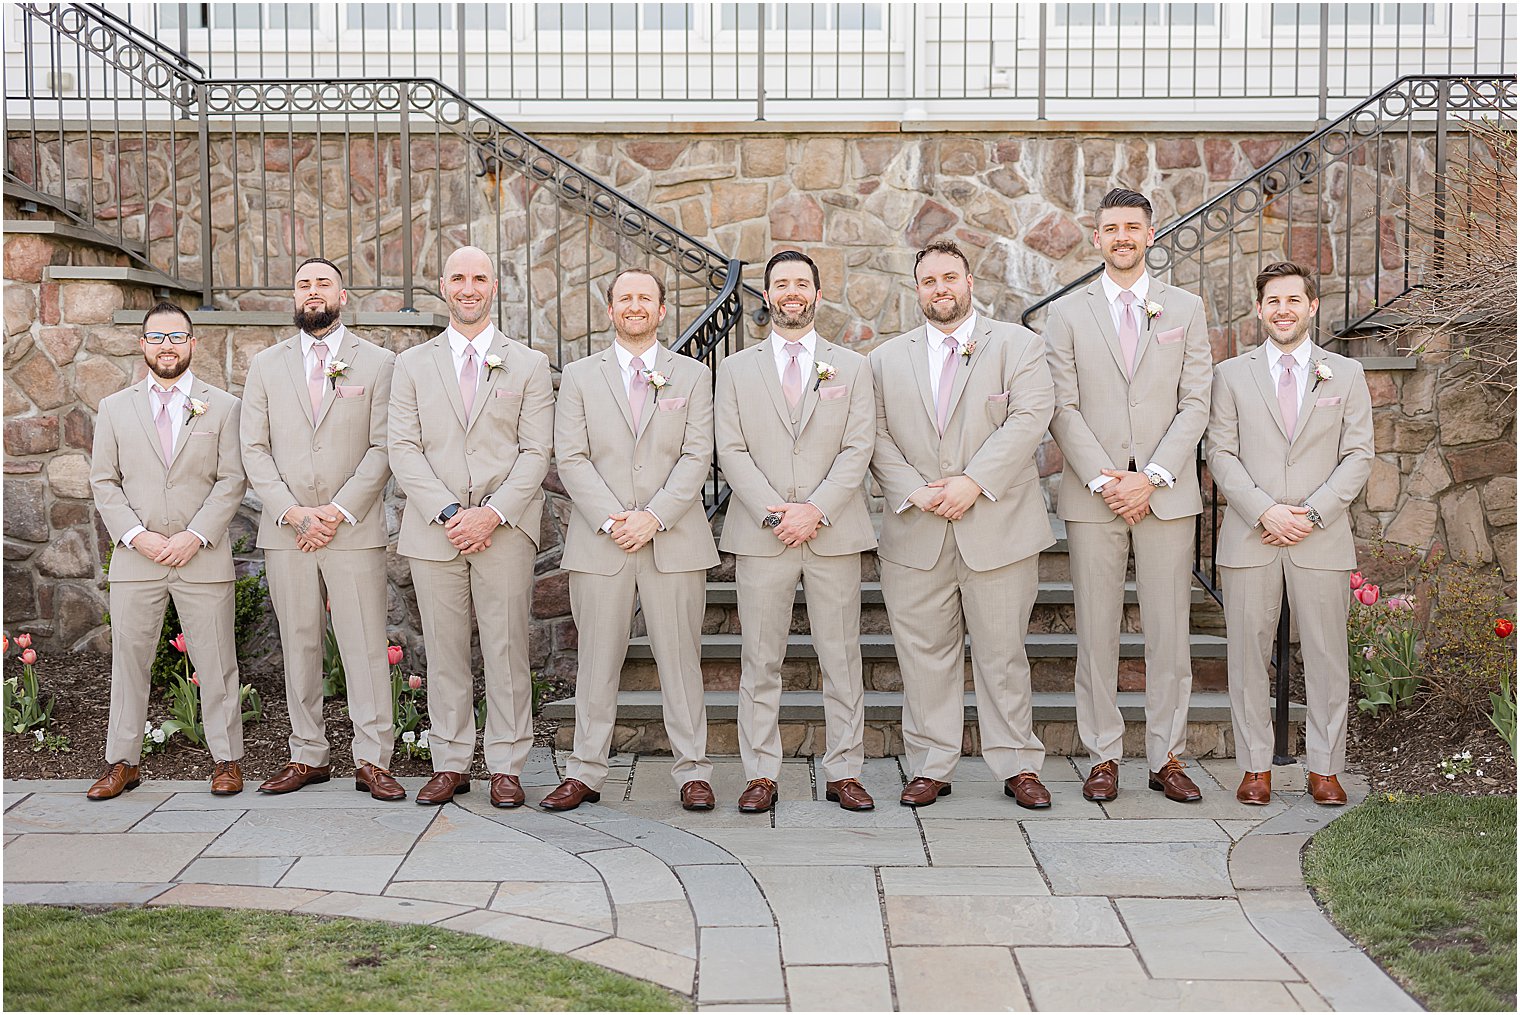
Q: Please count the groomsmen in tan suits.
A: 8